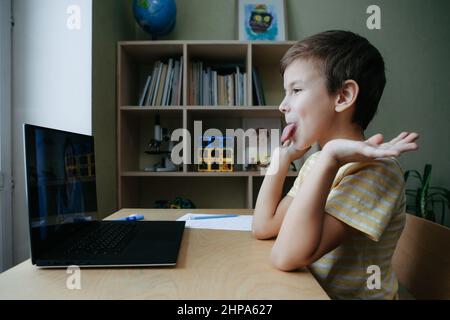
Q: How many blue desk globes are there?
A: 1